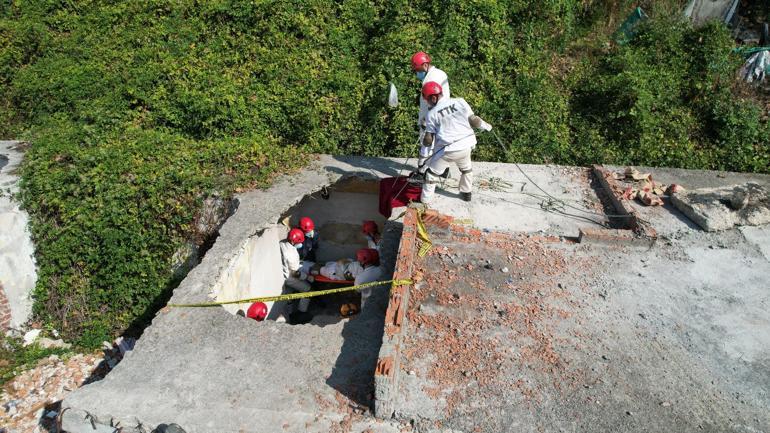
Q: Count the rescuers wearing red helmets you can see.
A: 7